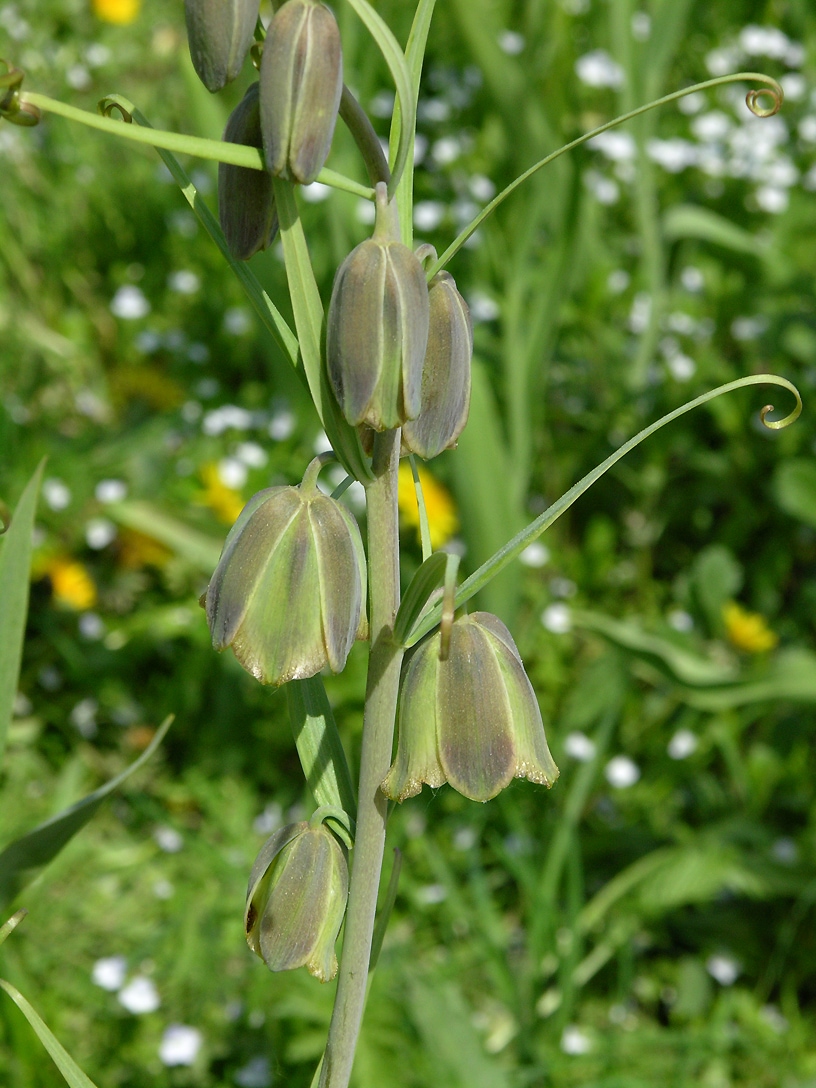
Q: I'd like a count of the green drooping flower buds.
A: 8